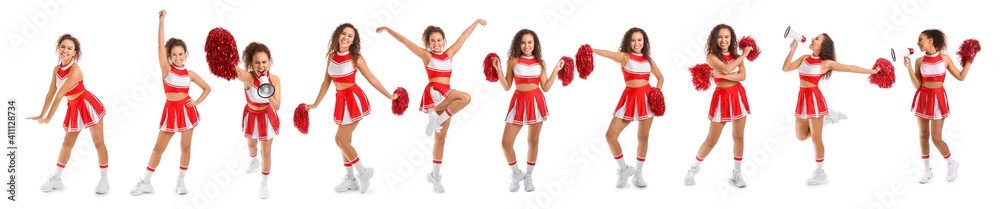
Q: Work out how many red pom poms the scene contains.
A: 11